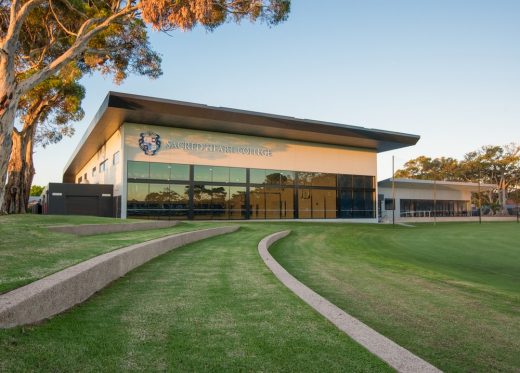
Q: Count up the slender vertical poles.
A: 4